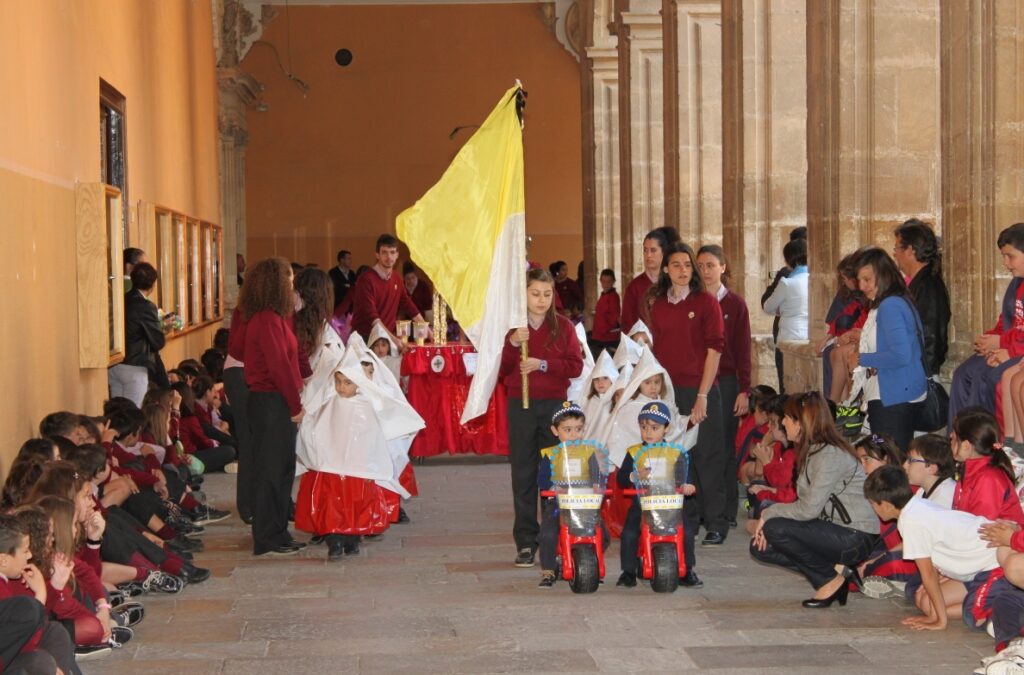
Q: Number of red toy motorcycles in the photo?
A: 2